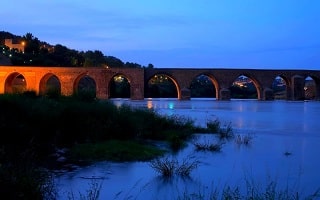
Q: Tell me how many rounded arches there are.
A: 9